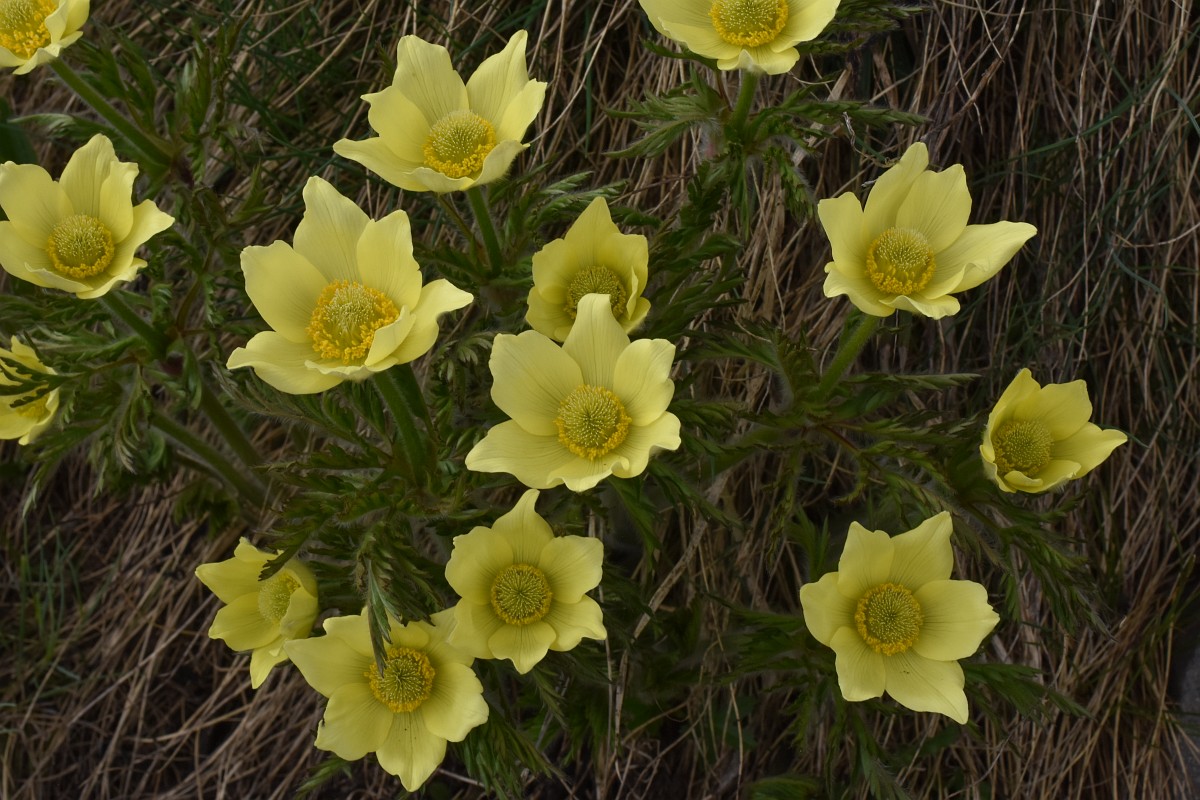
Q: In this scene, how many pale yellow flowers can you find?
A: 14